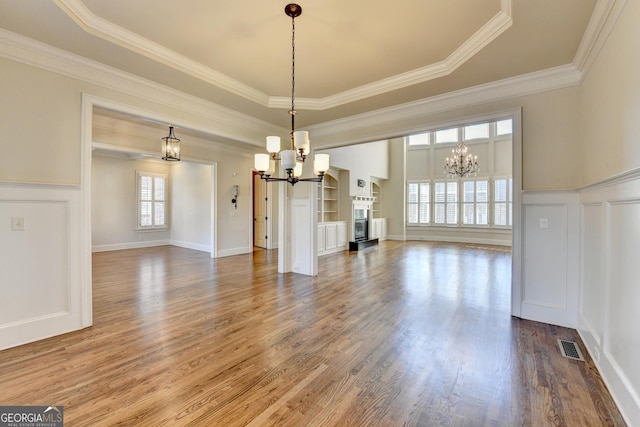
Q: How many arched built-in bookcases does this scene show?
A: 2